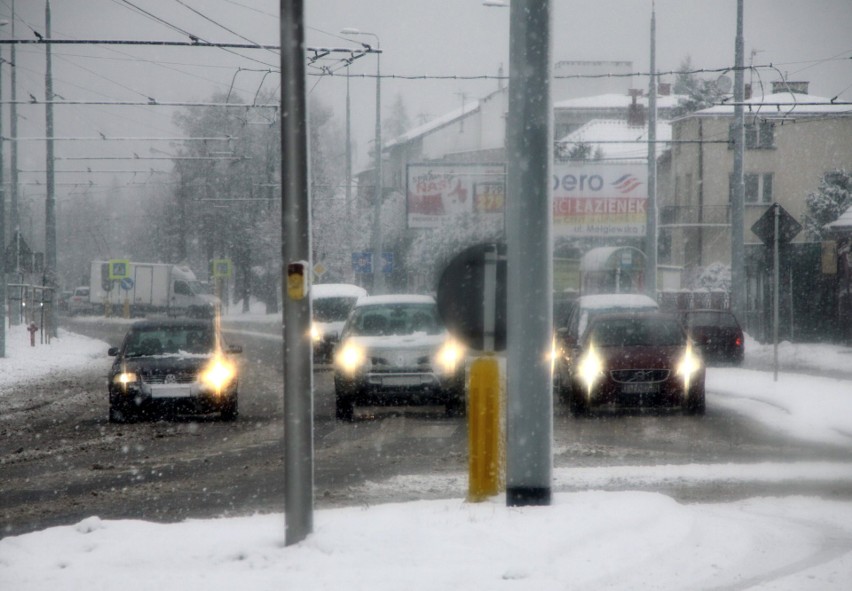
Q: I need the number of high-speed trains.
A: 0